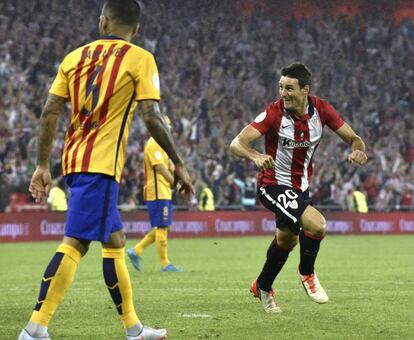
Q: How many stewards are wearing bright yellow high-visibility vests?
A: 3